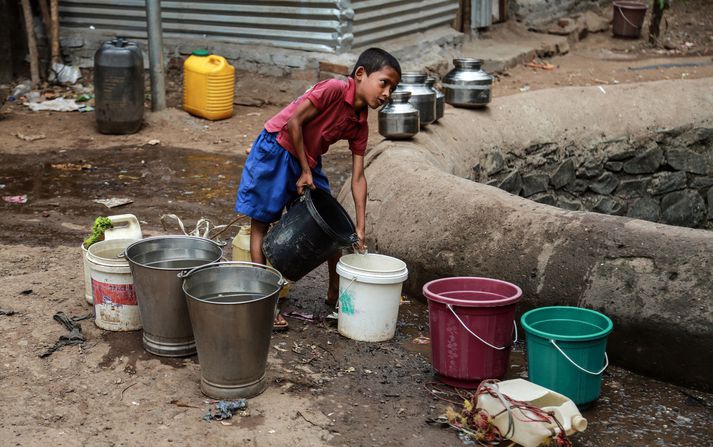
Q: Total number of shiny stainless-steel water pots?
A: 4